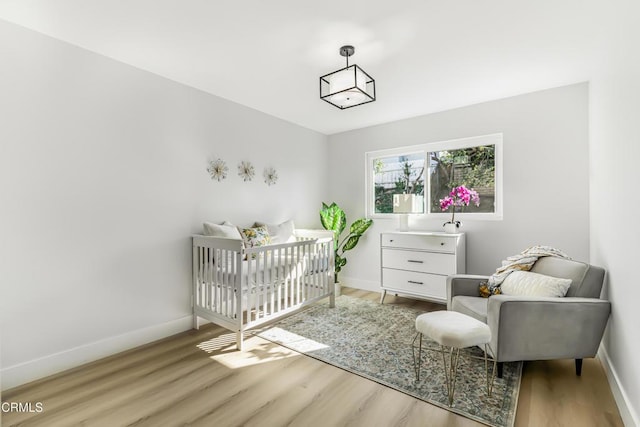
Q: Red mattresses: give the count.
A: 0